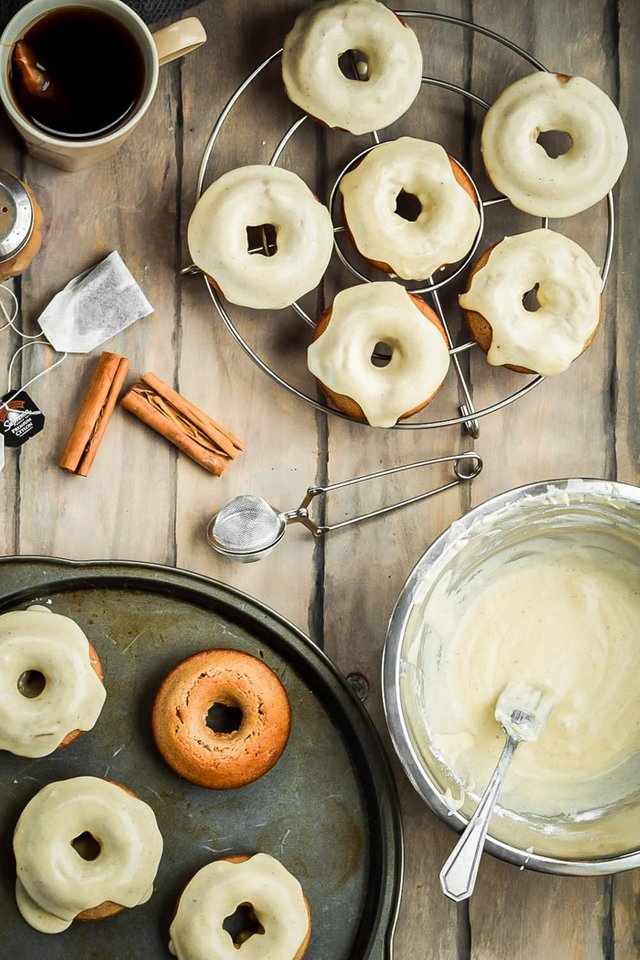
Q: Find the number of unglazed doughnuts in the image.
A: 1